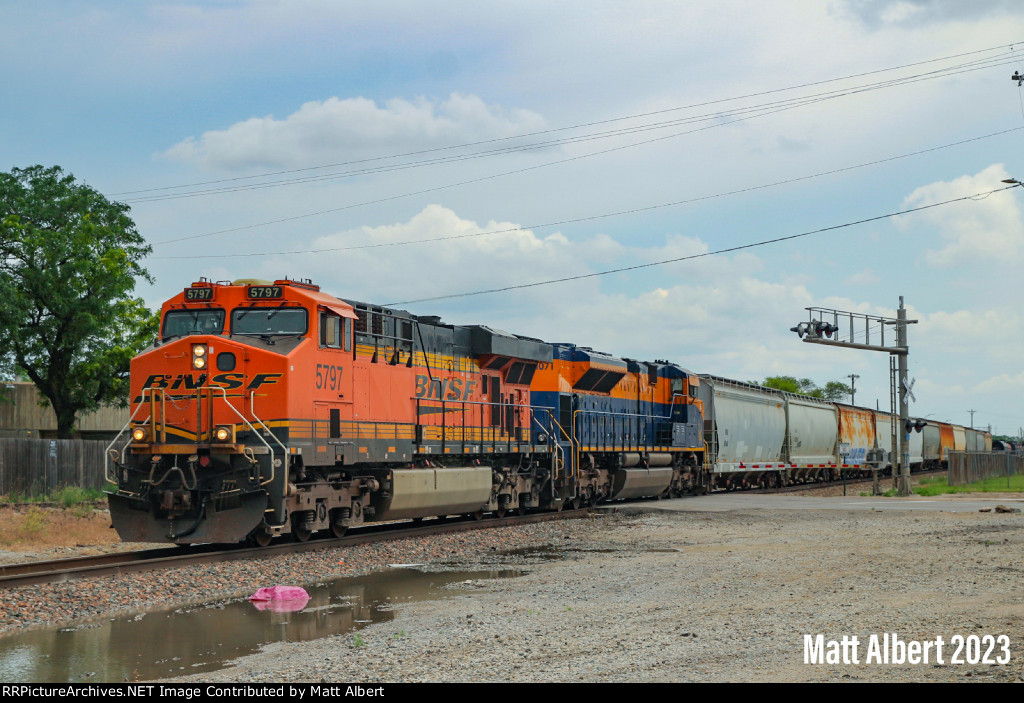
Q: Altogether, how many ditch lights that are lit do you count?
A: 2